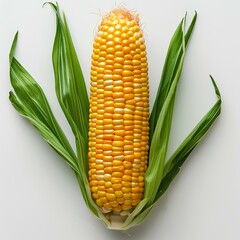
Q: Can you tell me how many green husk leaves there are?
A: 4